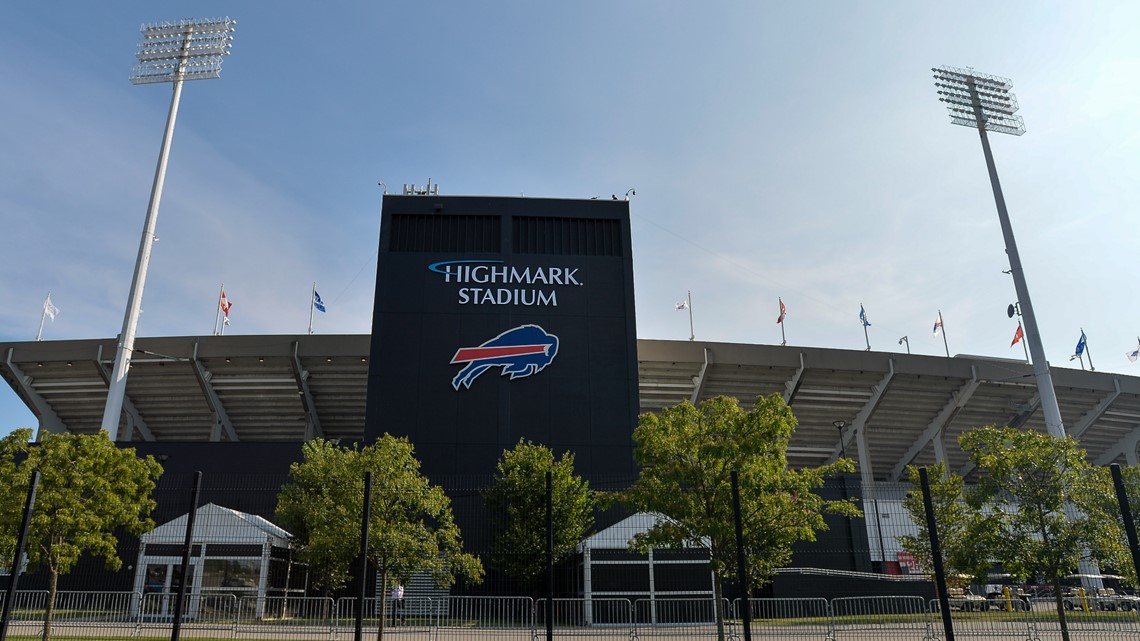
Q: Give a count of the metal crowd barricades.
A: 12